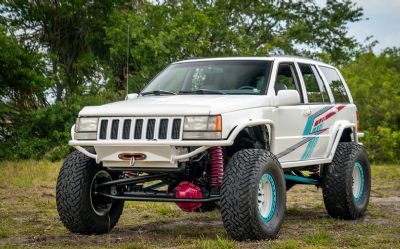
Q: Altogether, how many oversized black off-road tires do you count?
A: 3